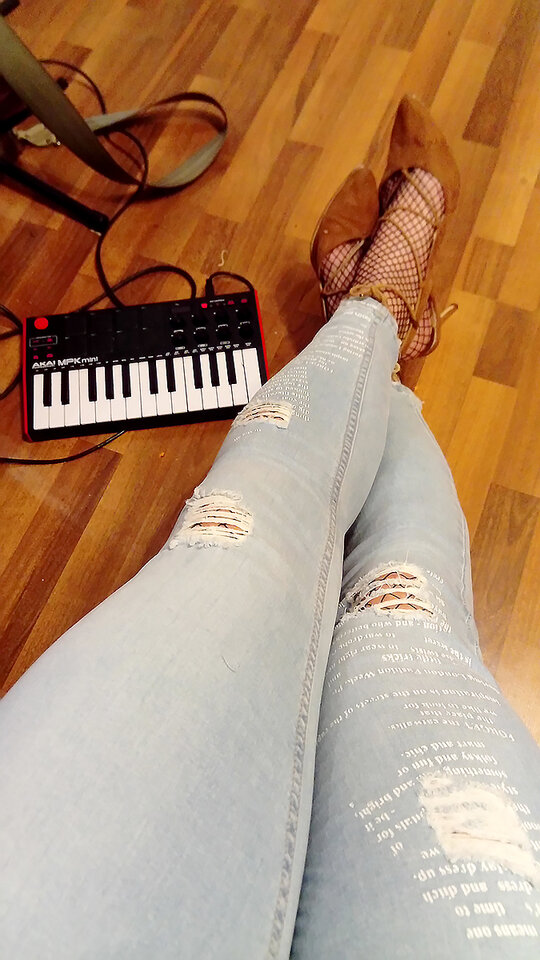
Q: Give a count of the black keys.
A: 10